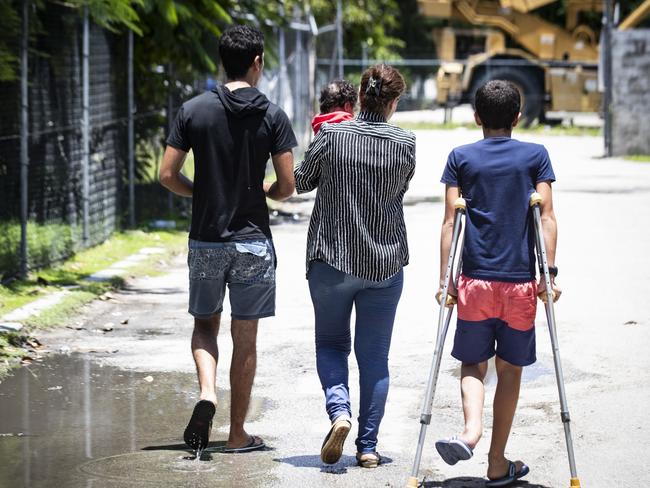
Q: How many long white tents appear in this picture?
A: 0